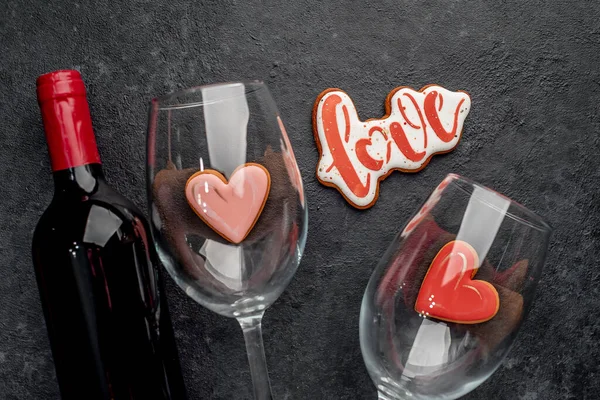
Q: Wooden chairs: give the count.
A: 0